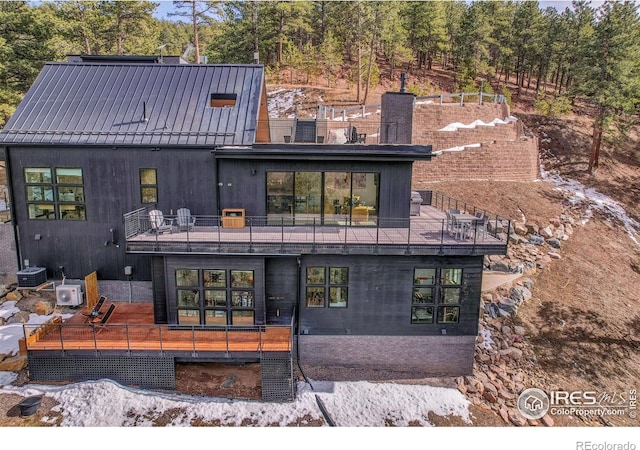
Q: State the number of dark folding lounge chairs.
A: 2